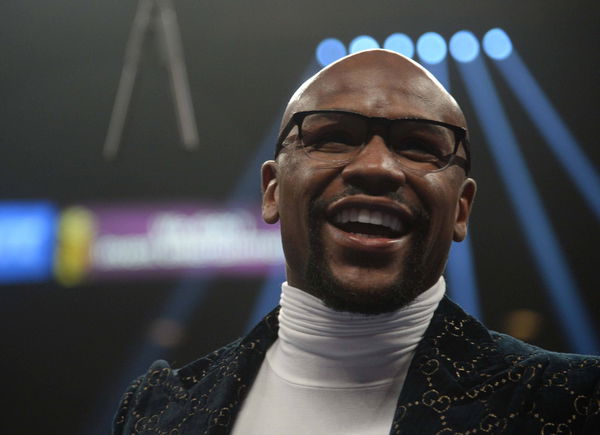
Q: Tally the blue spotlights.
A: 6